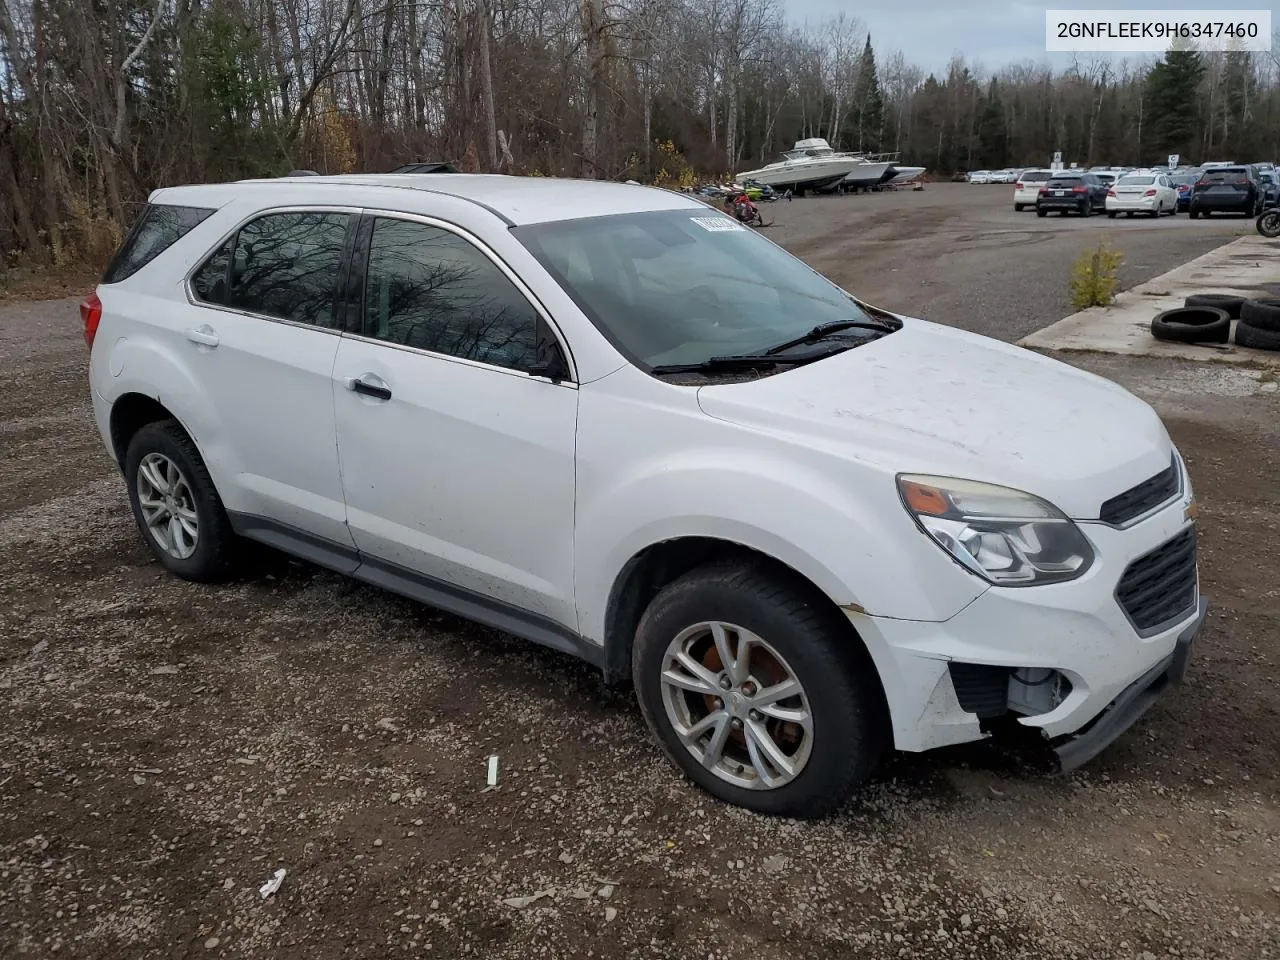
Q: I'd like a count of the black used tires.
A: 4